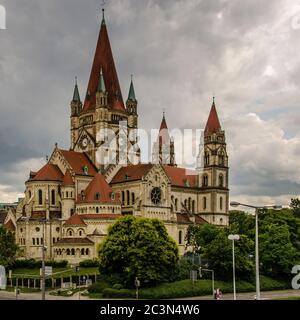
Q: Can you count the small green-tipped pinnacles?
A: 3